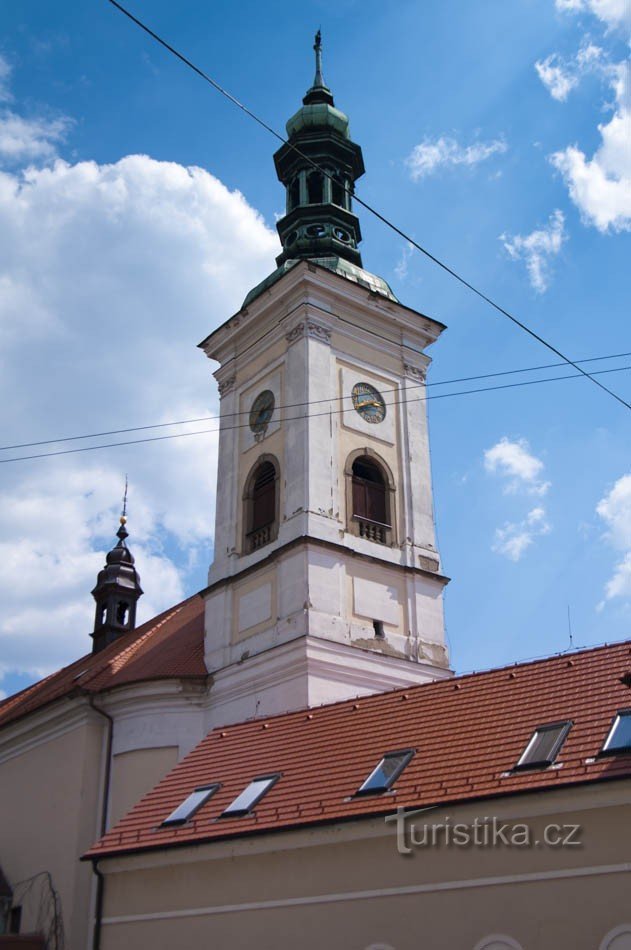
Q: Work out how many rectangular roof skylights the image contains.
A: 5